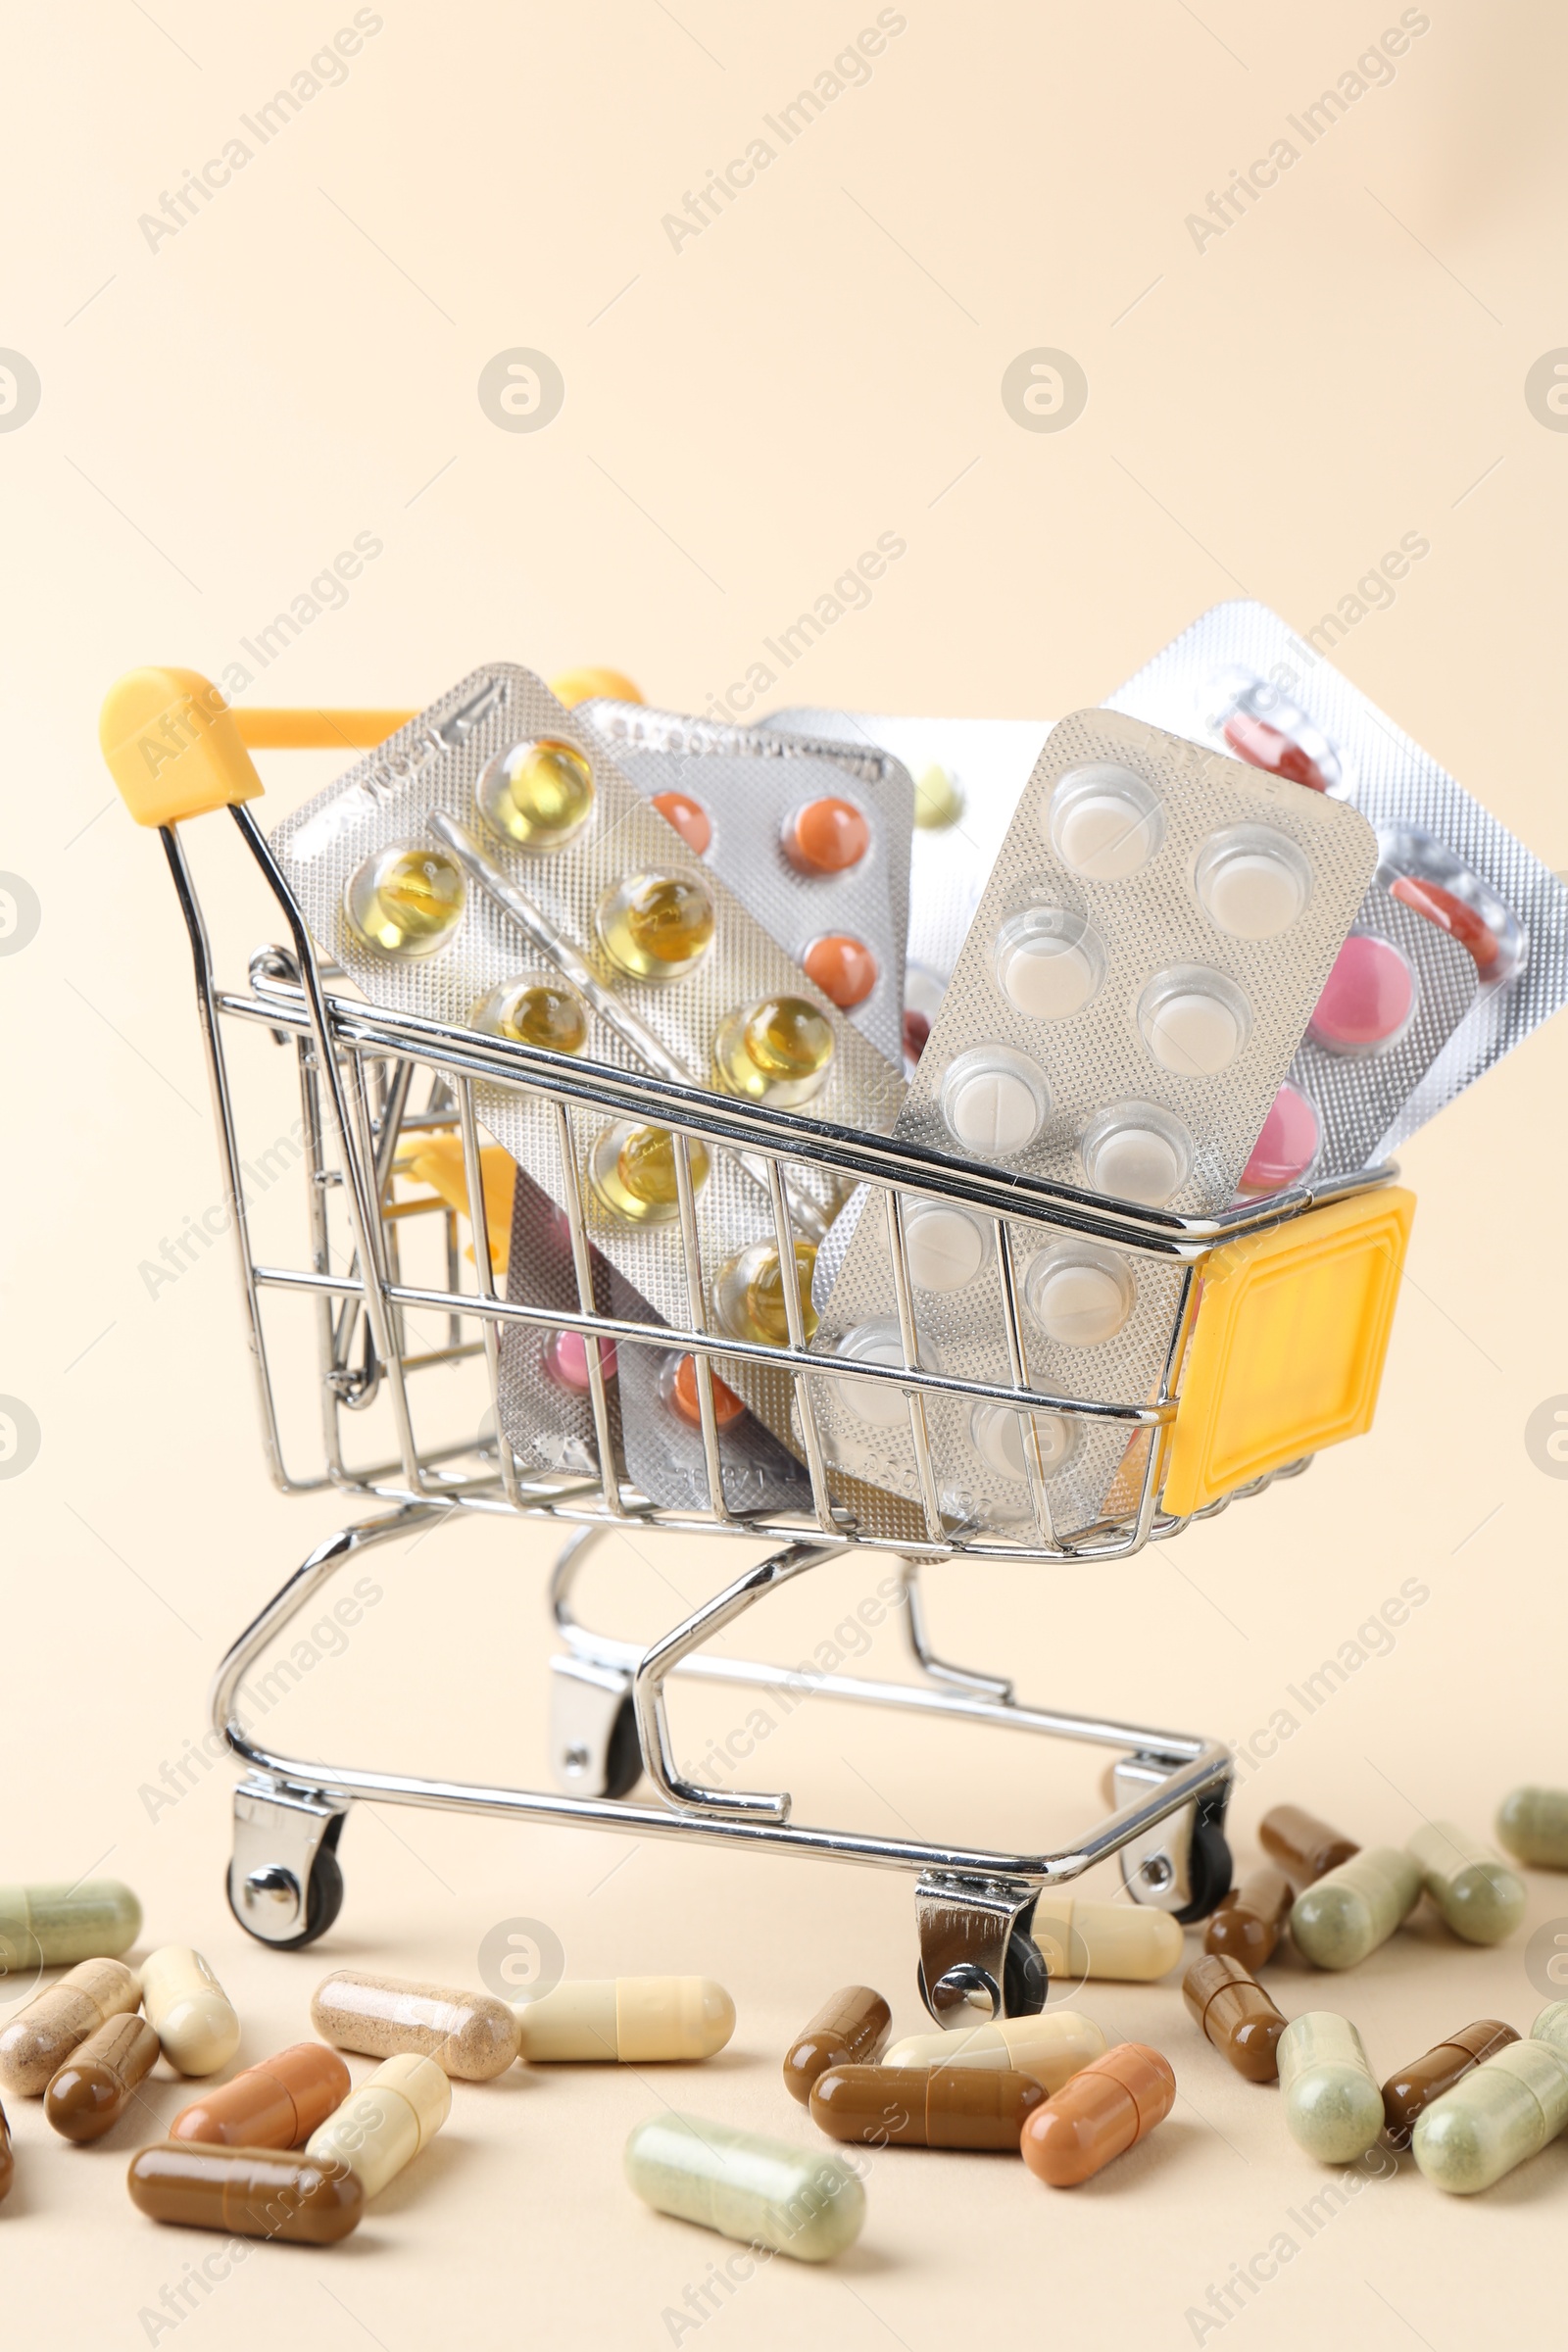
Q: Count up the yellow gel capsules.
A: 7